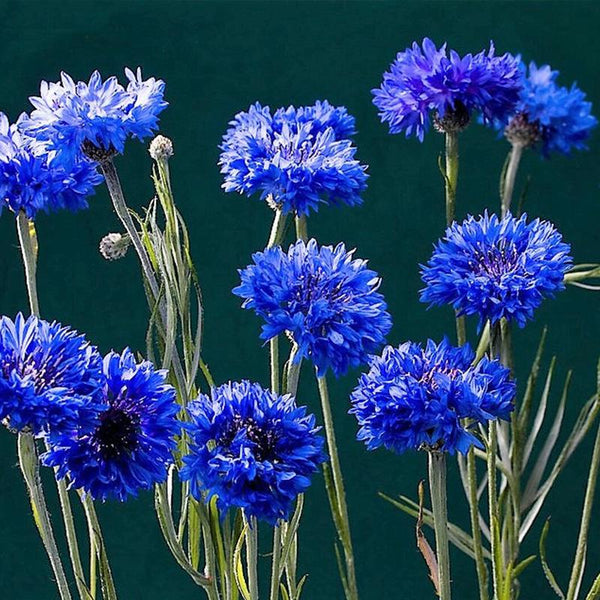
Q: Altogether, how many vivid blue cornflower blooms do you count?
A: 11